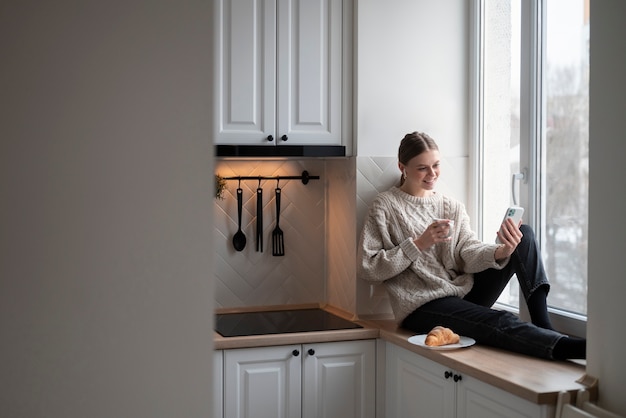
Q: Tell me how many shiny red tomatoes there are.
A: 0